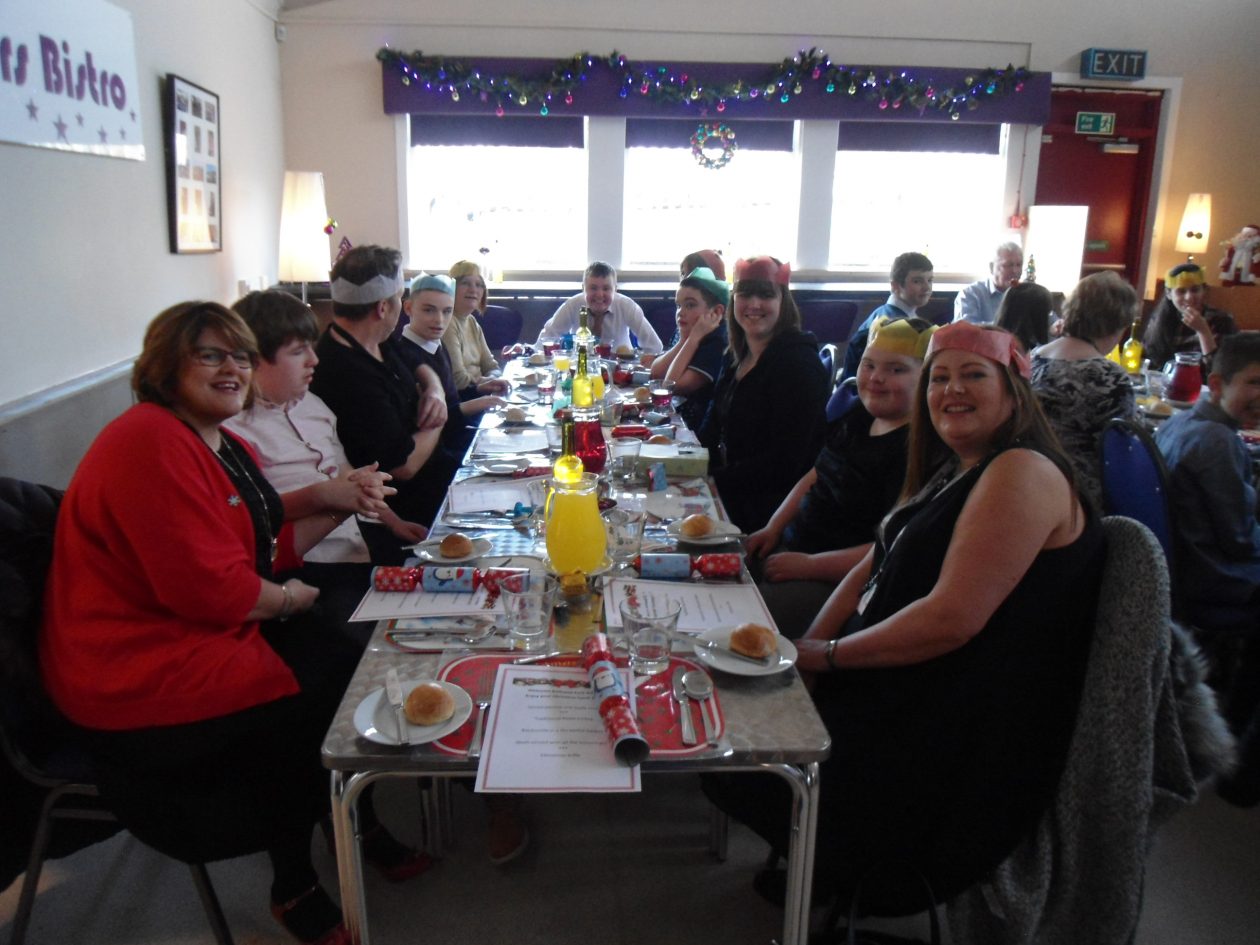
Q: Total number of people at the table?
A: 11